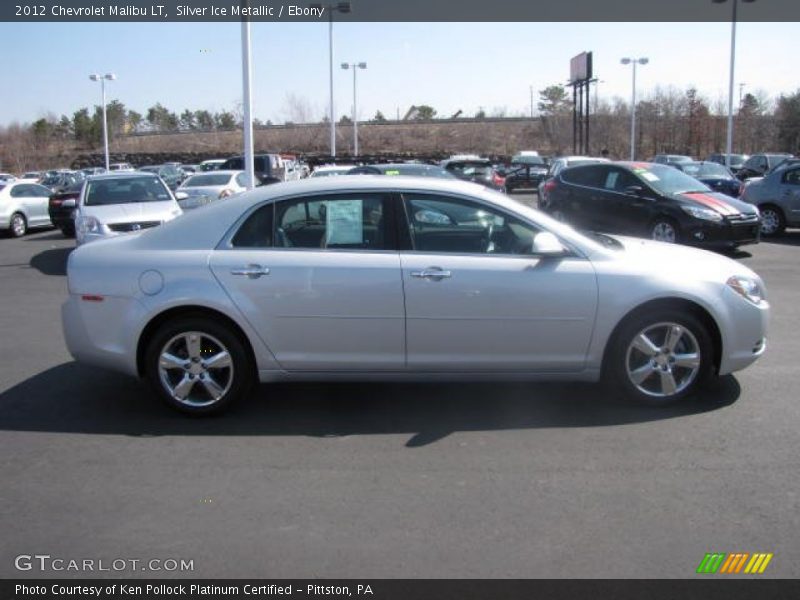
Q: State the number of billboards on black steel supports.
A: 1